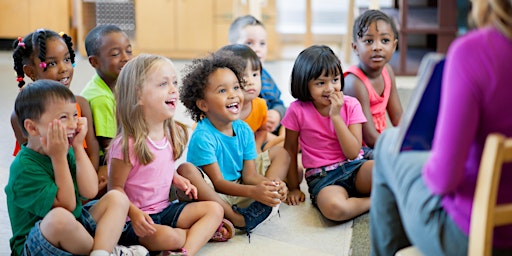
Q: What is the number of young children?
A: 9